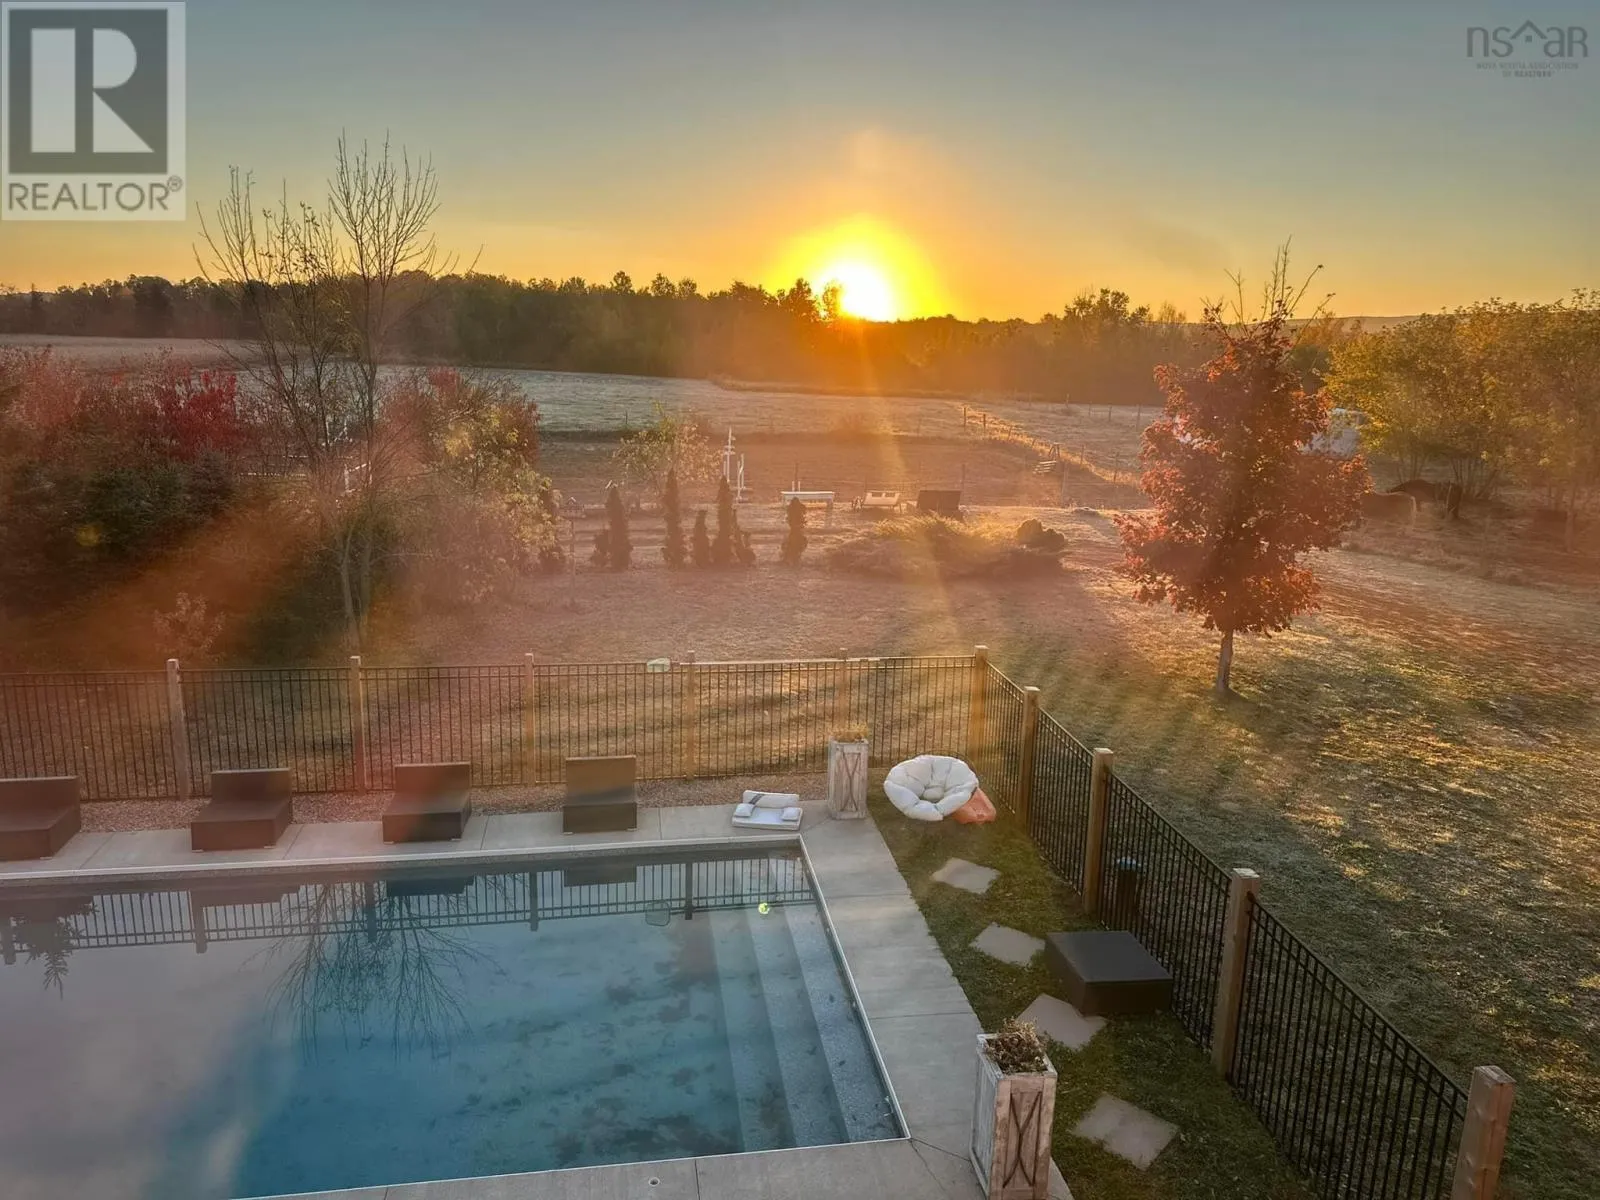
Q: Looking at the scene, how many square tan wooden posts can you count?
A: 10